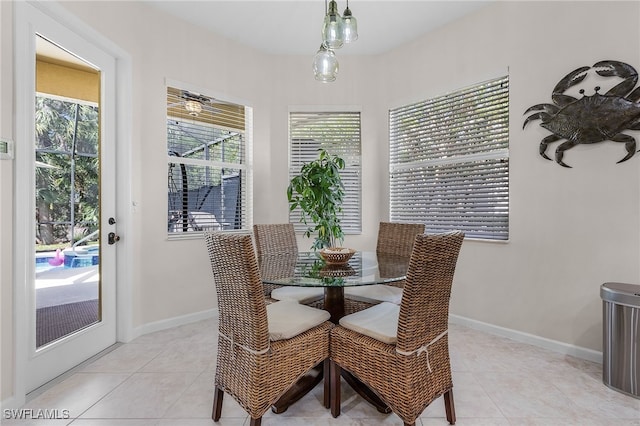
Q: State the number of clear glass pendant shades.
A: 3